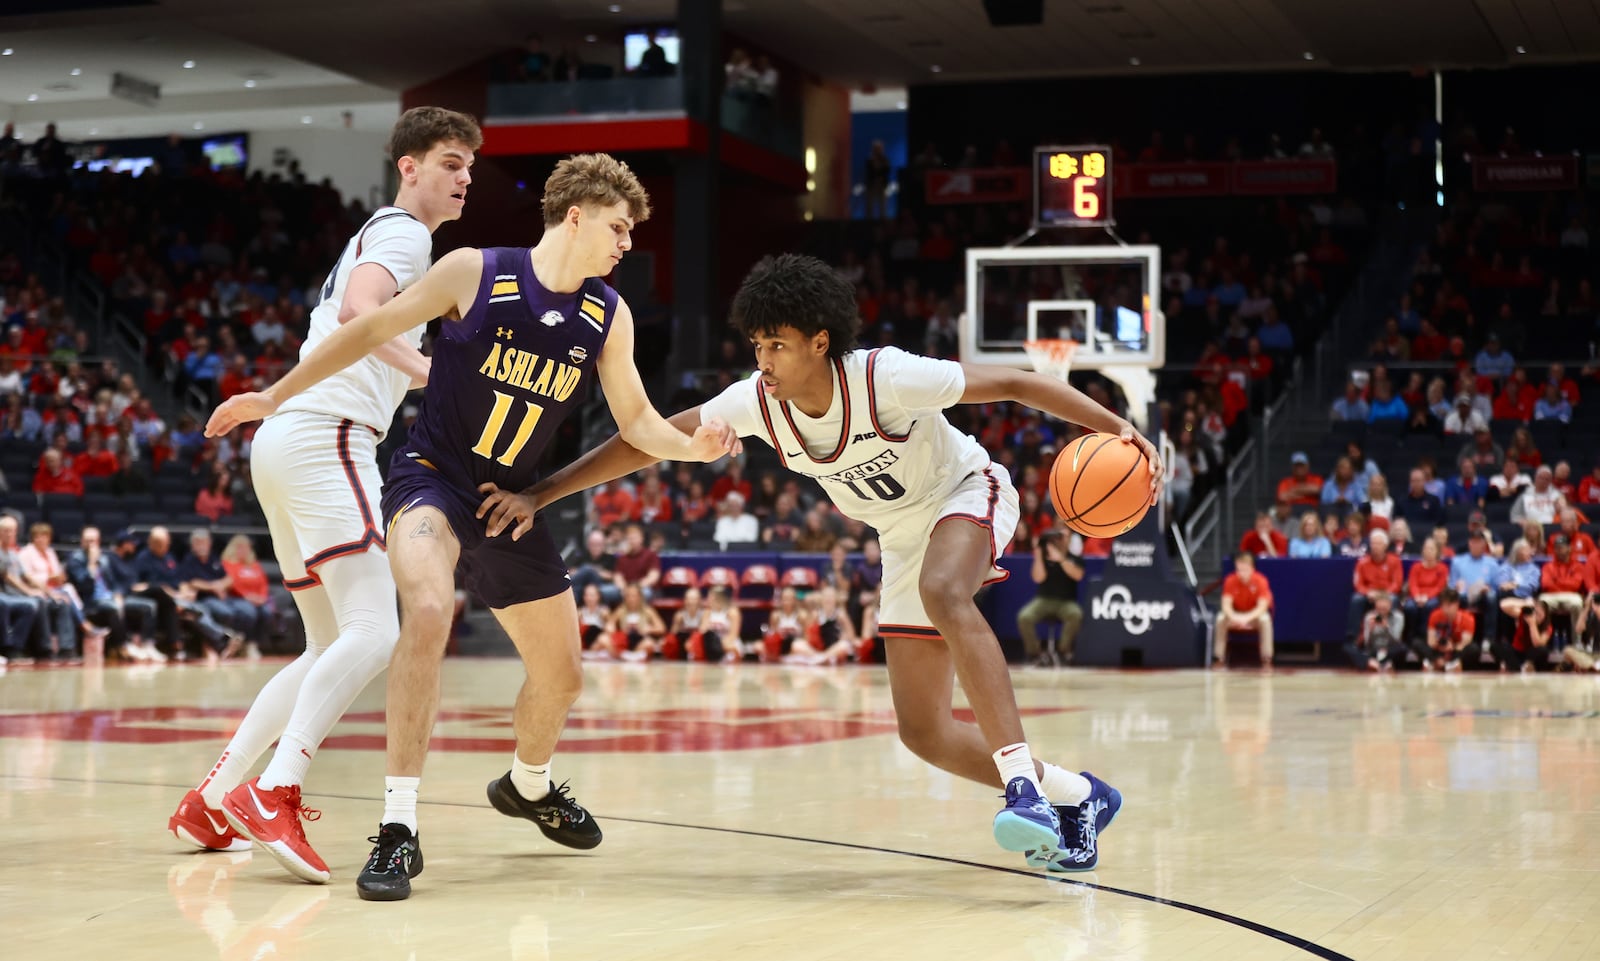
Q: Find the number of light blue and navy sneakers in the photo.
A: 2